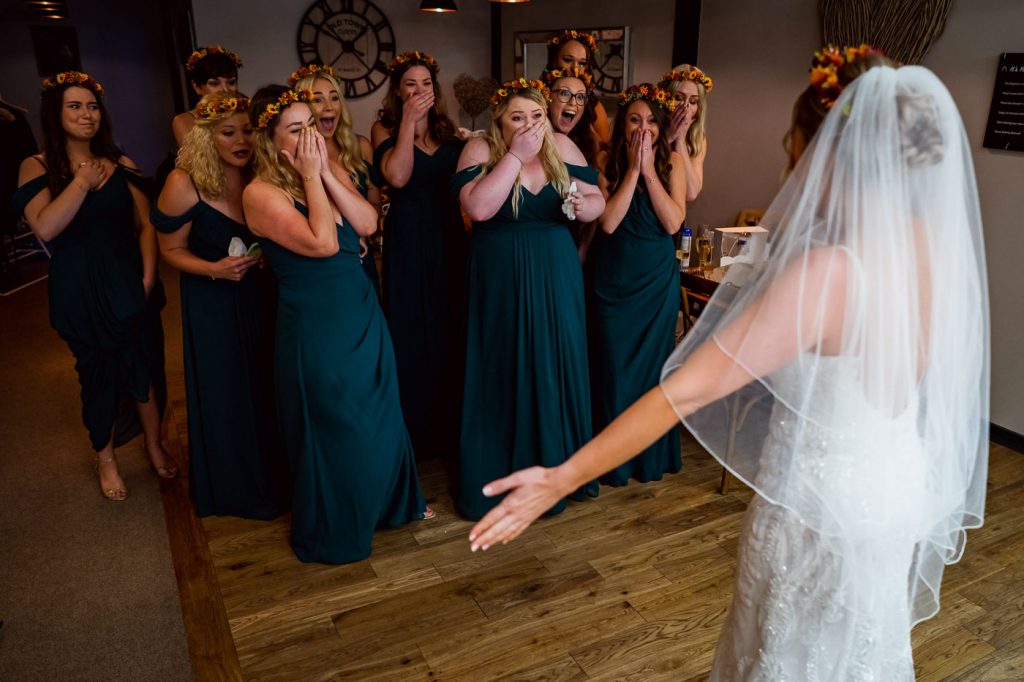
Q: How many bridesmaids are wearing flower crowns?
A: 11